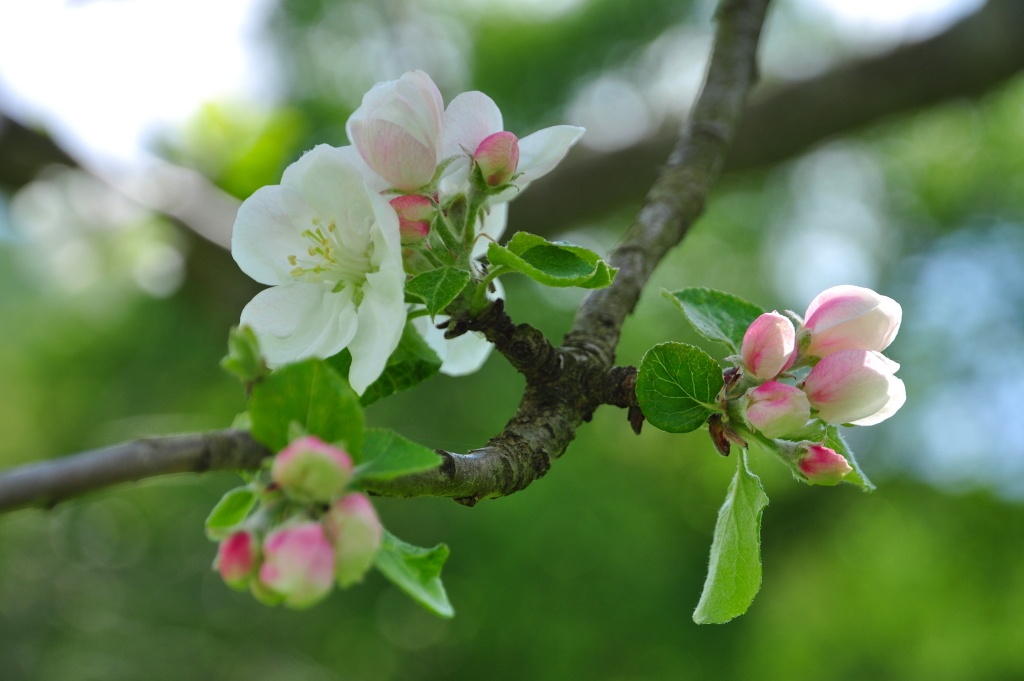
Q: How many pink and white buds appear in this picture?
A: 12